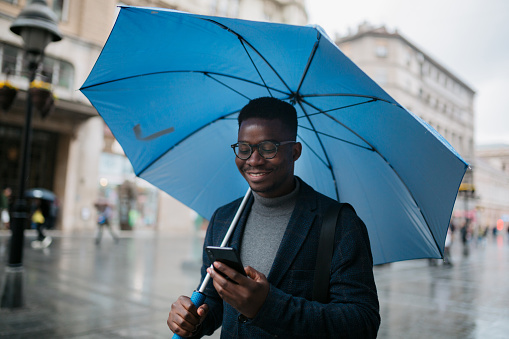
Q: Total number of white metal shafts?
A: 1